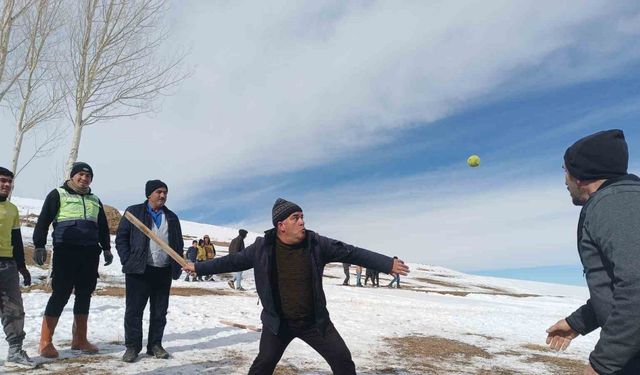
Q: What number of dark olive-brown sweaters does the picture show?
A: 1